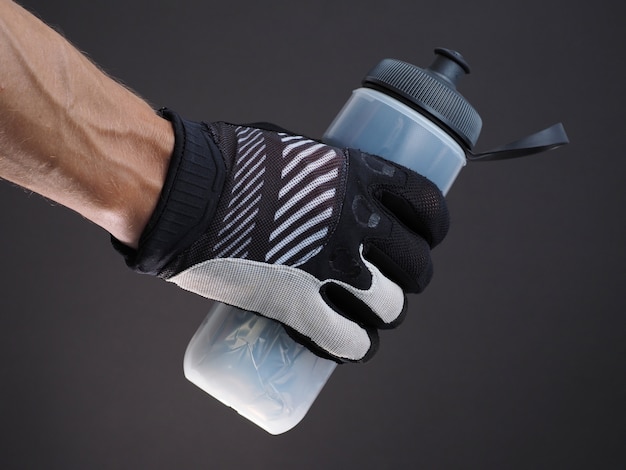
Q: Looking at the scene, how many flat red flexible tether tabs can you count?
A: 0